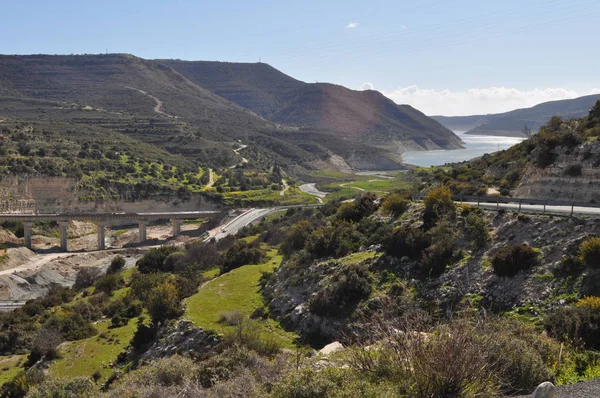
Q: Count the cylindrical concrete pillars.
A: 5